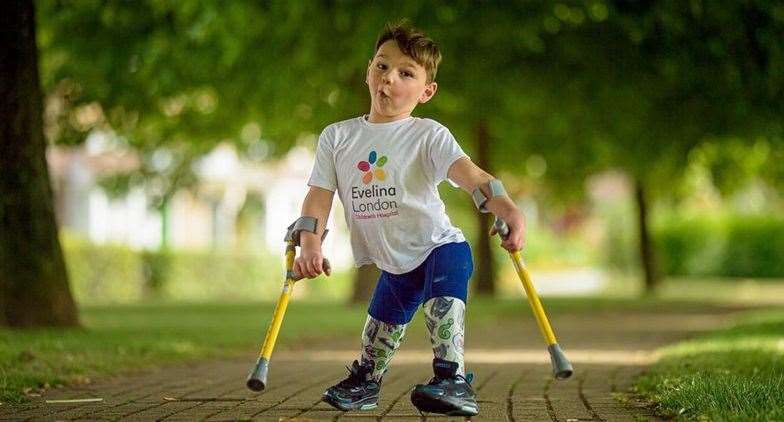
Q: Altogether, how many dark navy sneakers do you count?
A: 2